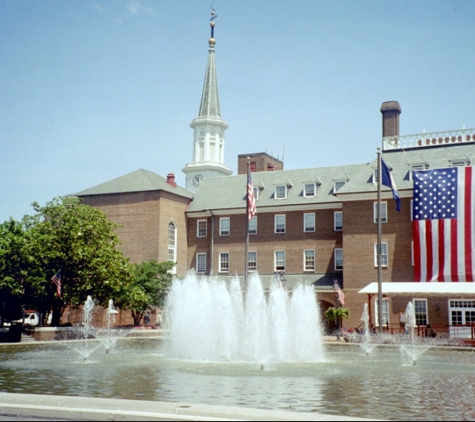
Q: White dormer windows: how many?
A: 7